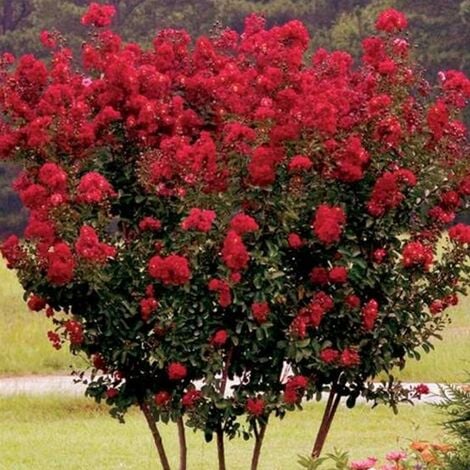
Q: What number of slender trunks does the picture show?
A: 5